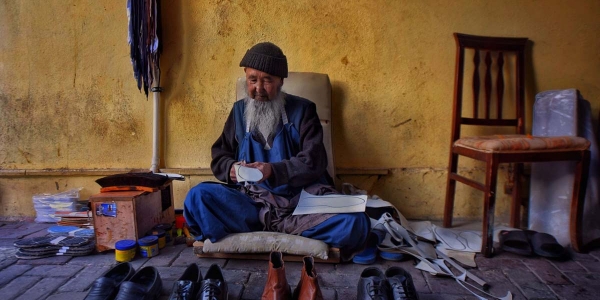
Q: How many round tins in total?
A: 4